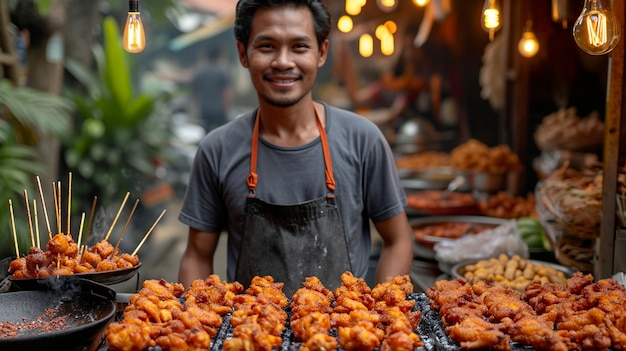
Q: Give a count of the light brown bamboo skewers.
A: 12